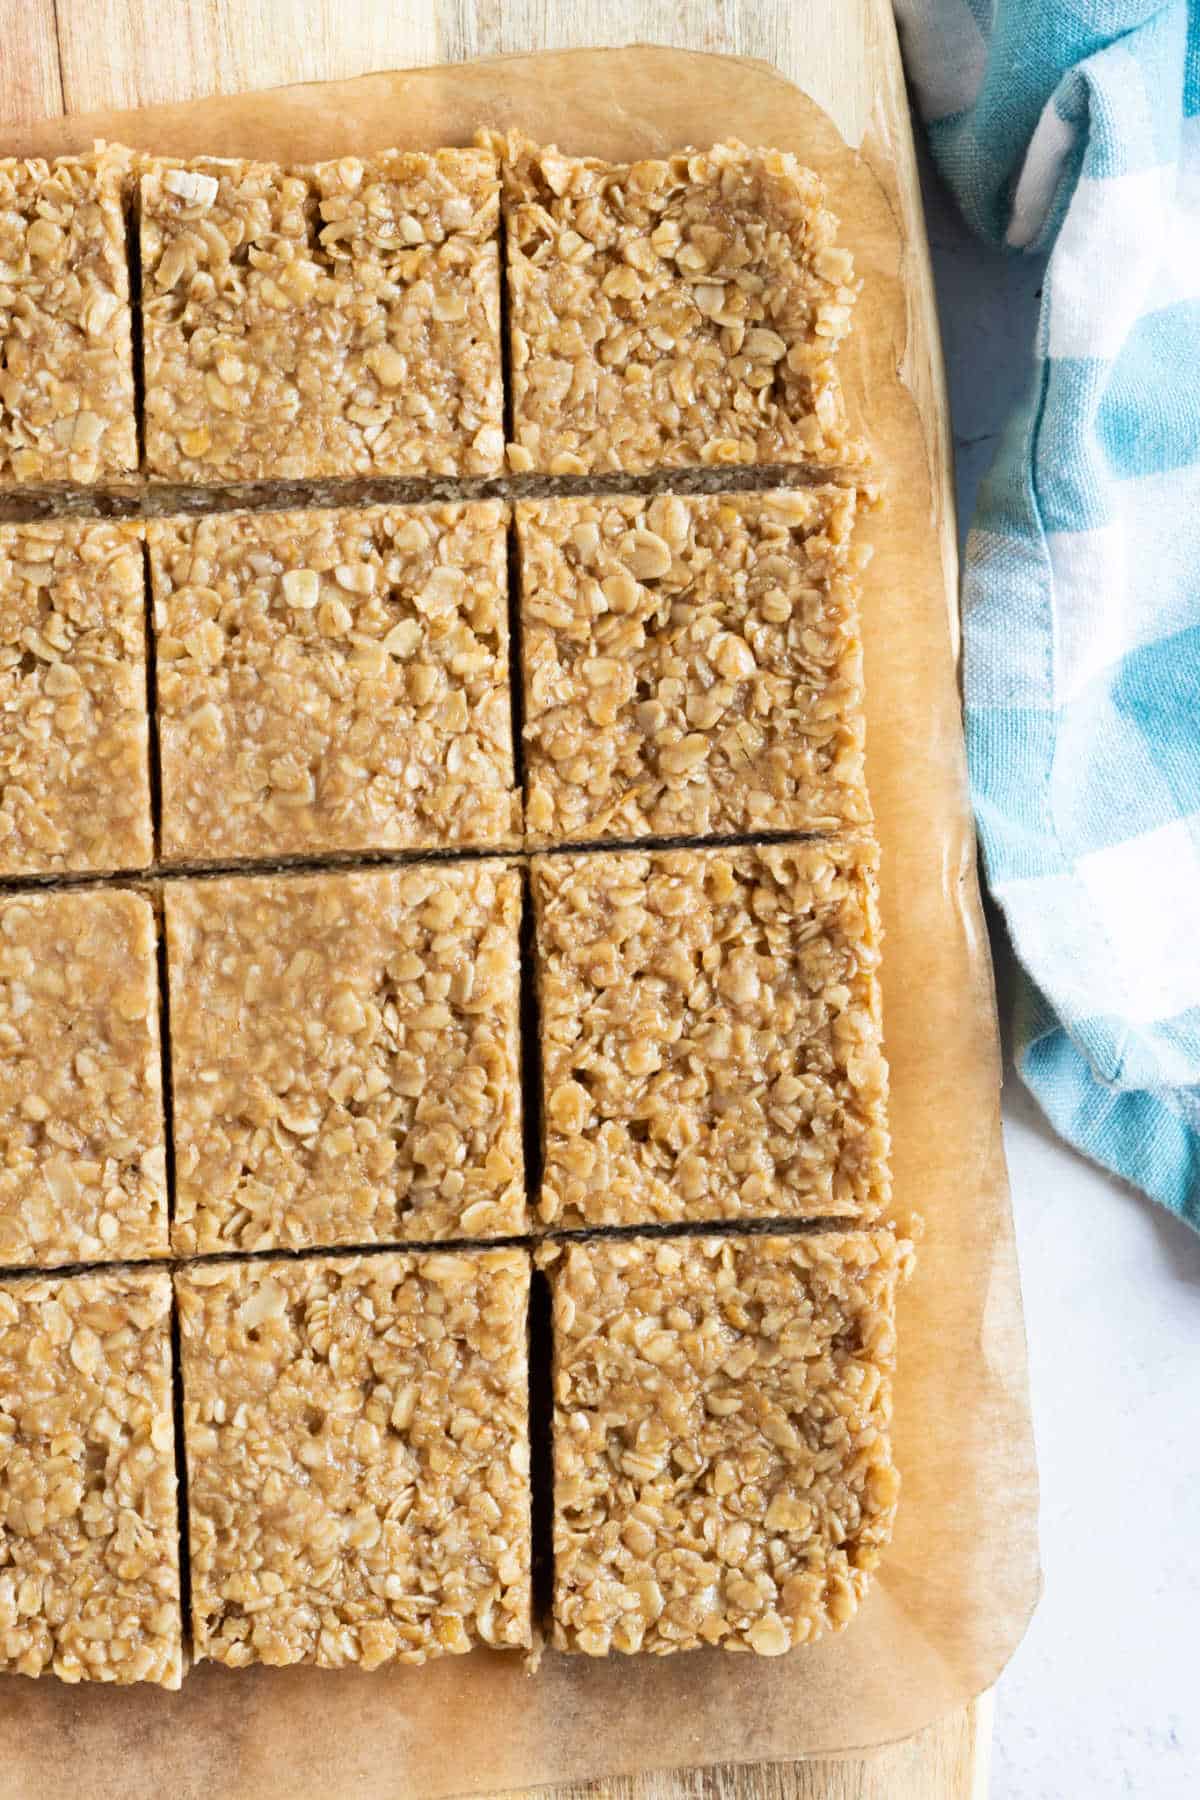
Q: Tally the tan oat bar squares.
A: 12